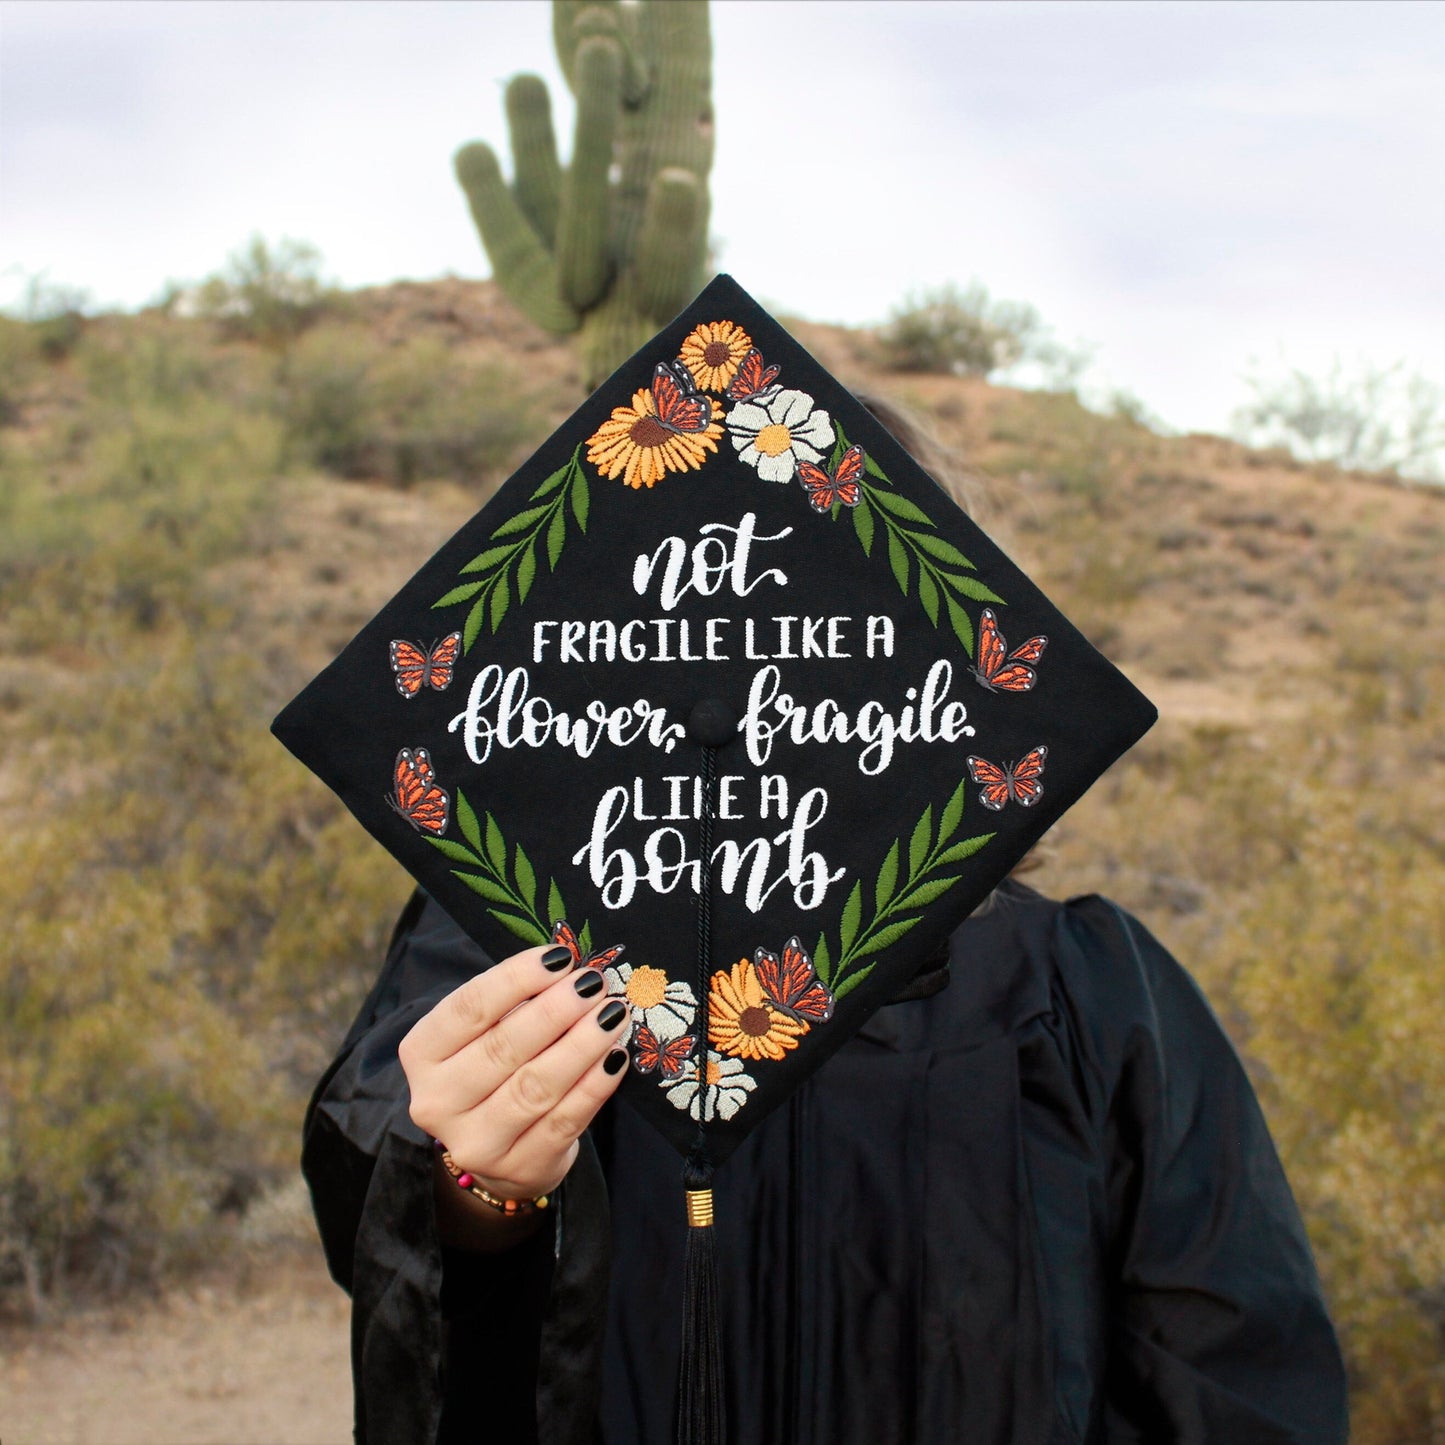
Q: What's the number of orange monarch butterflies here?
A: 10